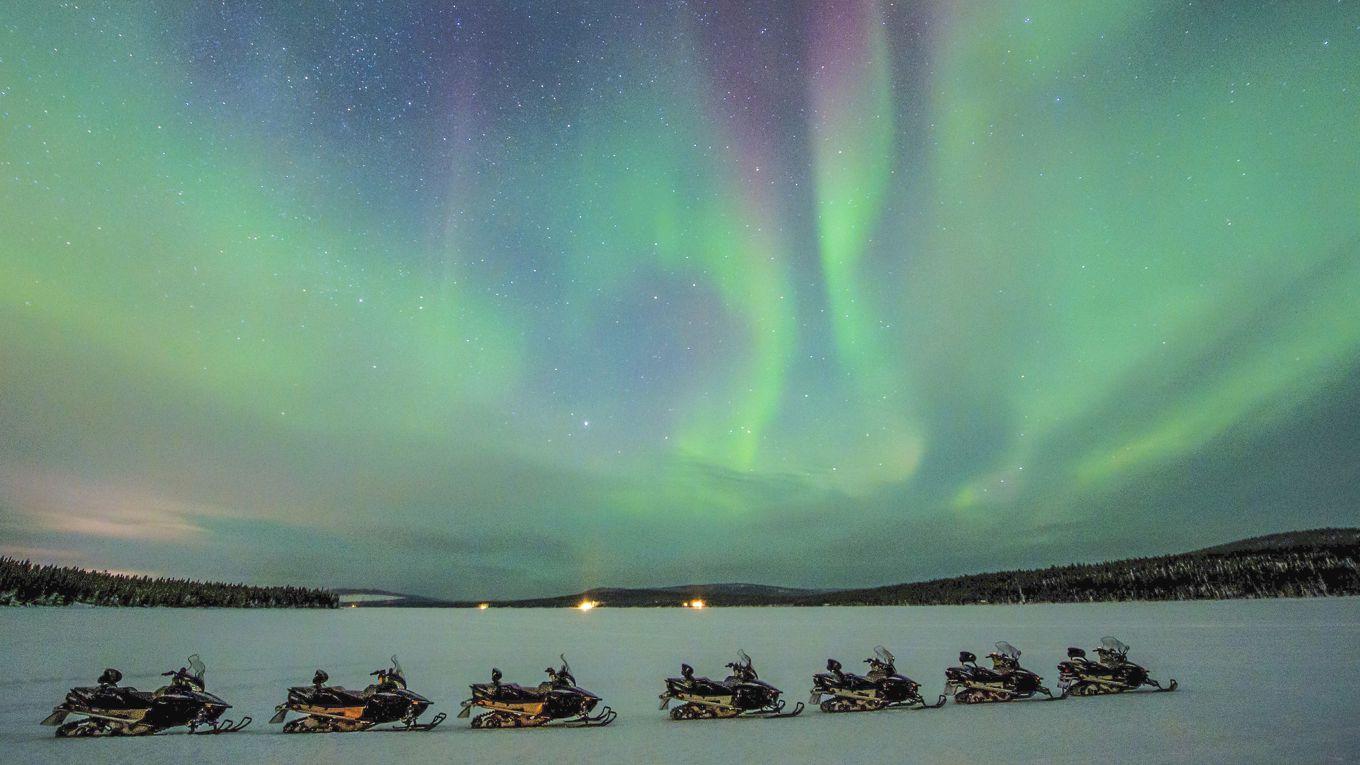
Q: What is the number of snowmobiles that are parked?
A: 7